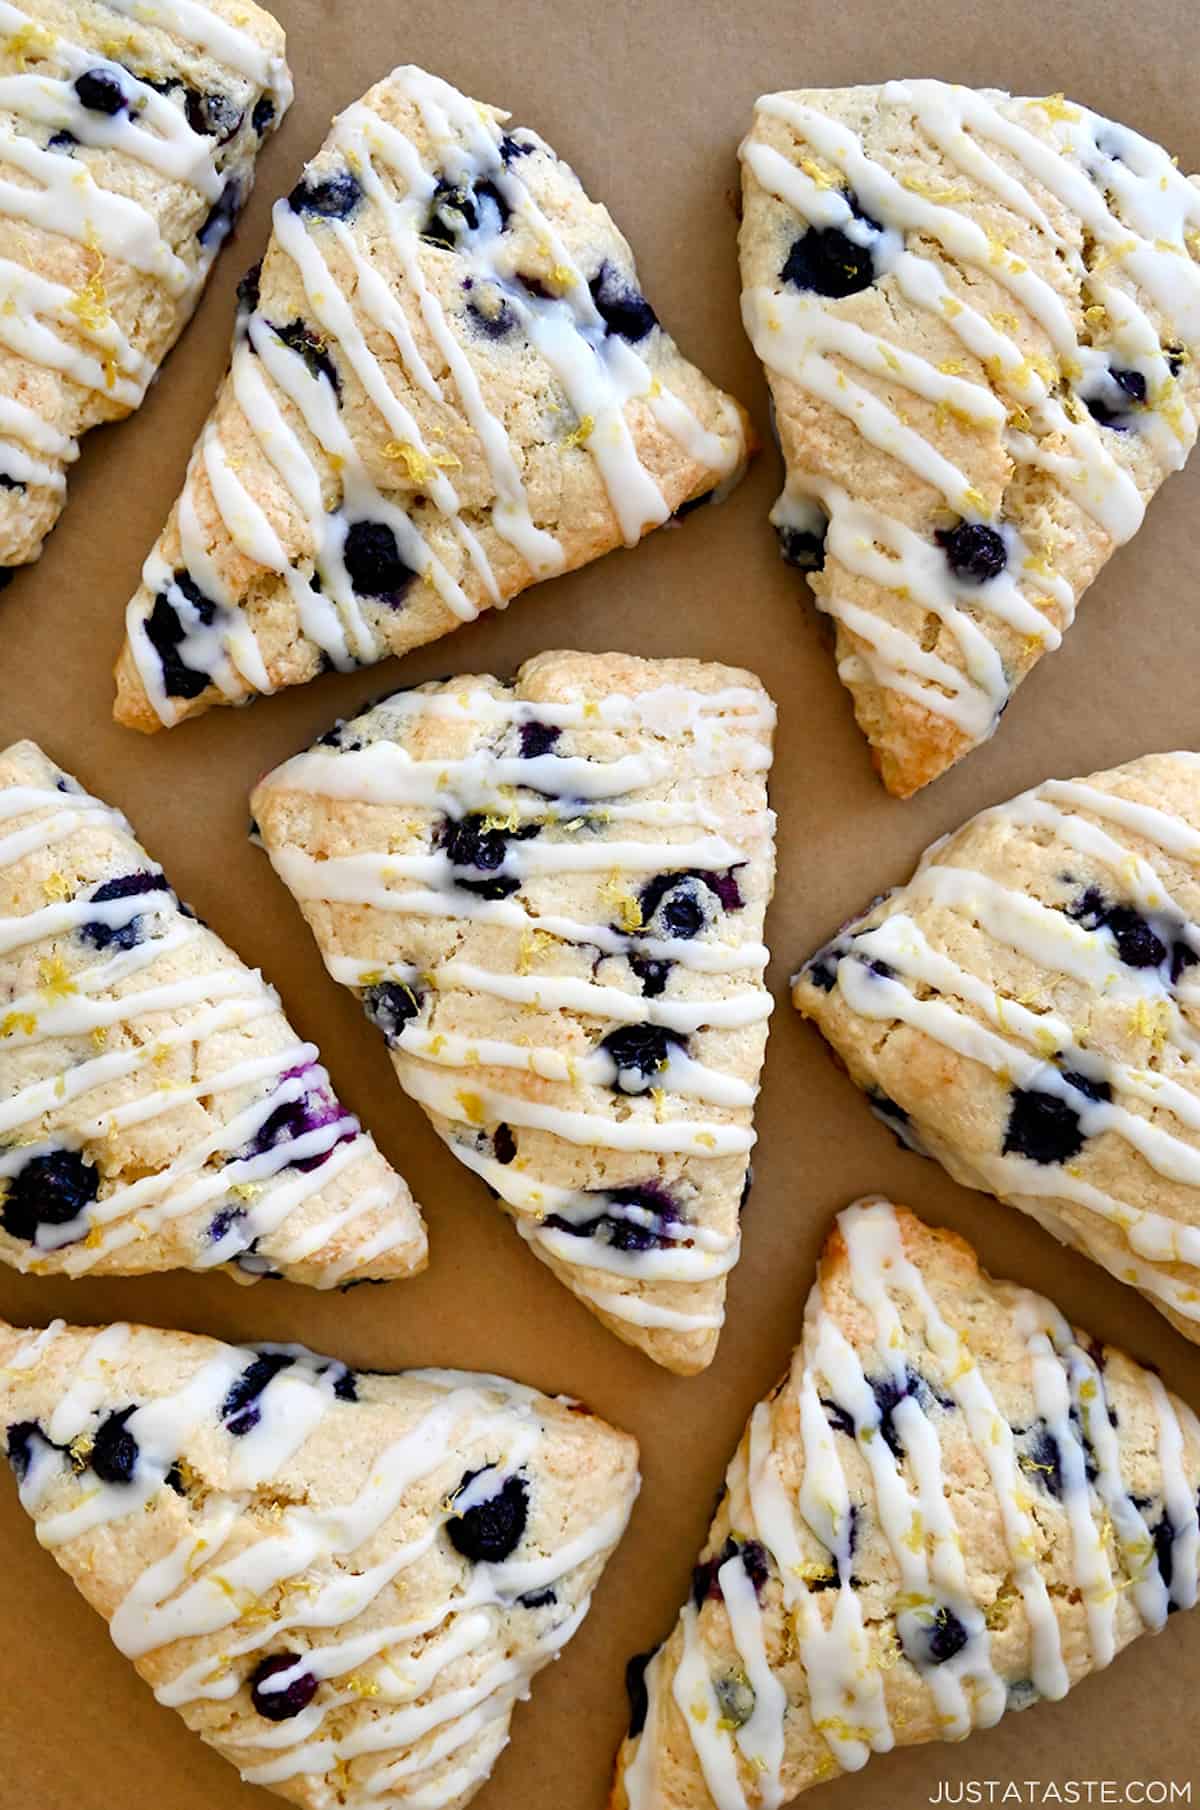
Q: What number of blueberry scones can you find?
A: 8